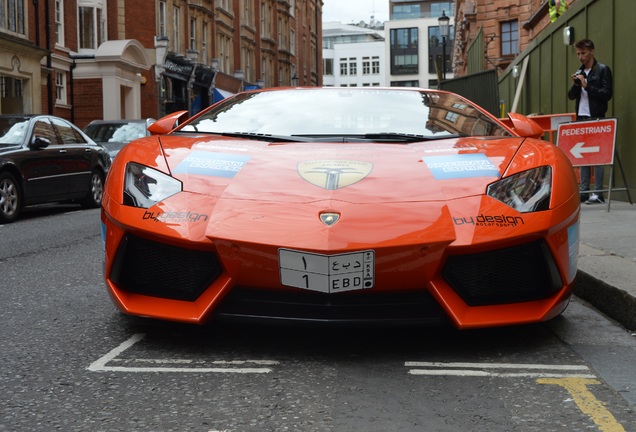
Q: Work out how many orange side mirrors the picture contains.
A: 2